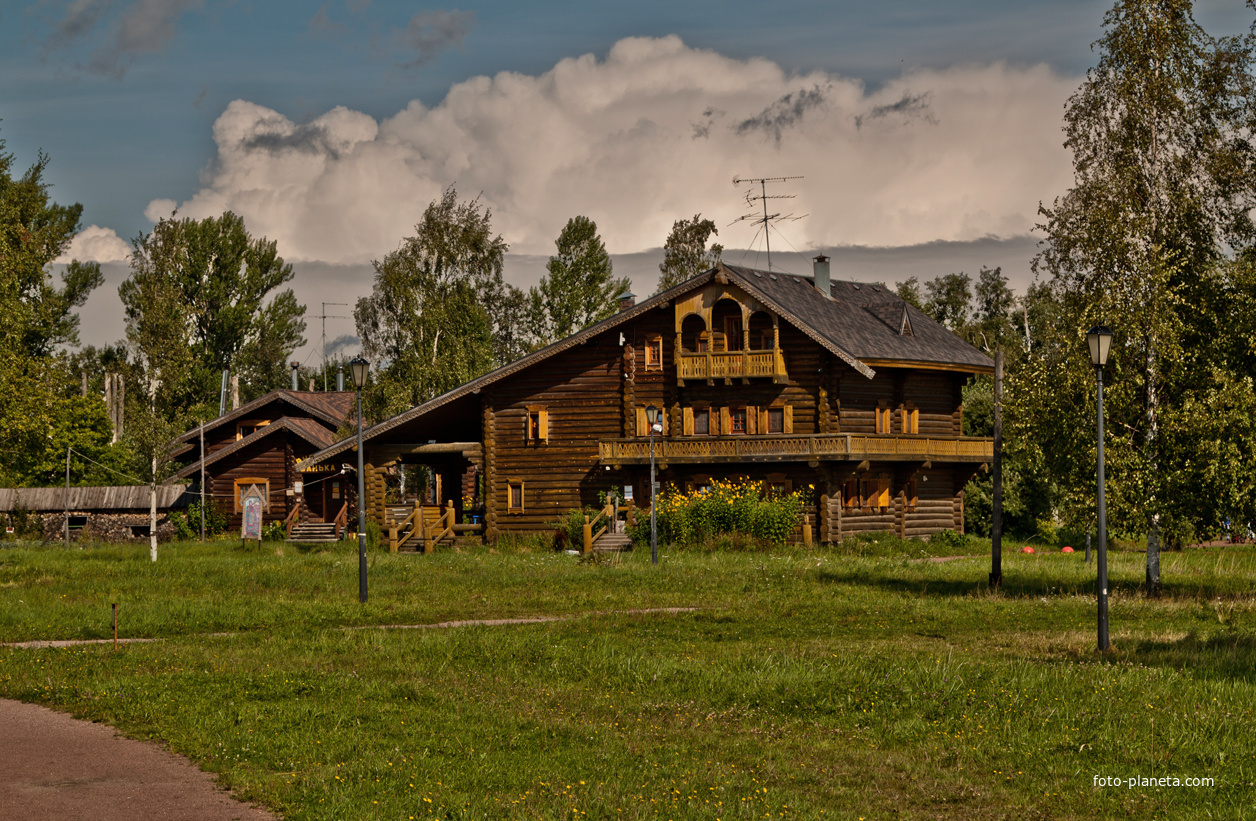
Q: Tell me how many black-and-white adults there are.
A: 0